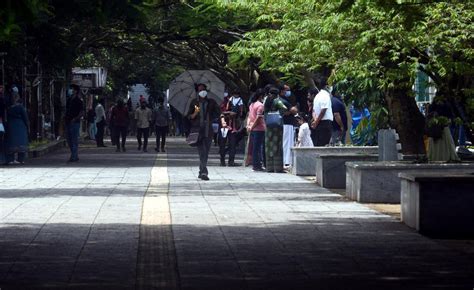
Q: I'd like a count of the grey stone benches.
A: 4